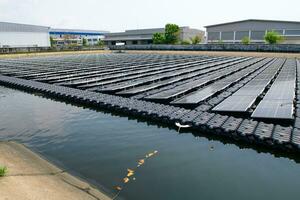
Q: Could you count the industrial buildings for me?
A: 4